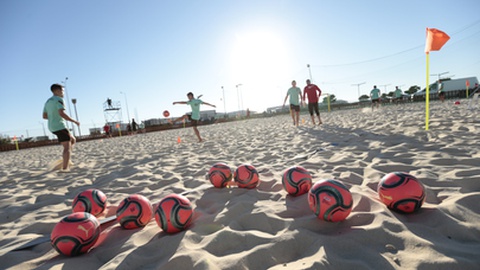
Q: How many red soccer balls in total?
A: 10